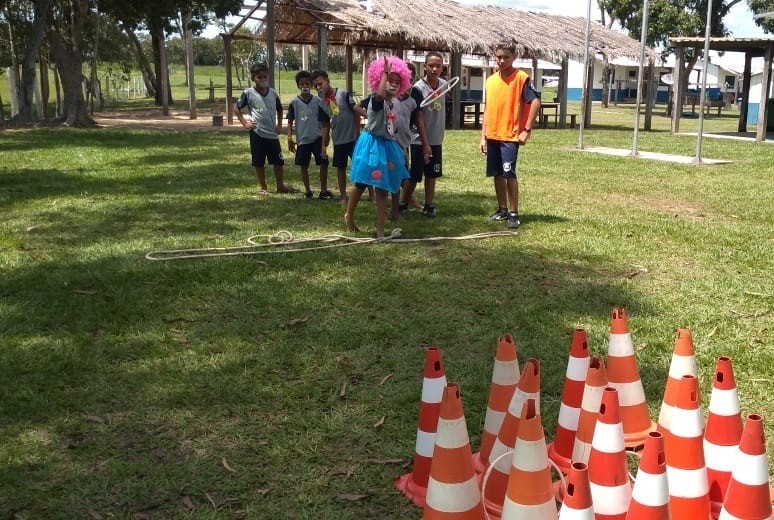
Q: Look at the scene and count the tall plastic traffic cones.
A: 15